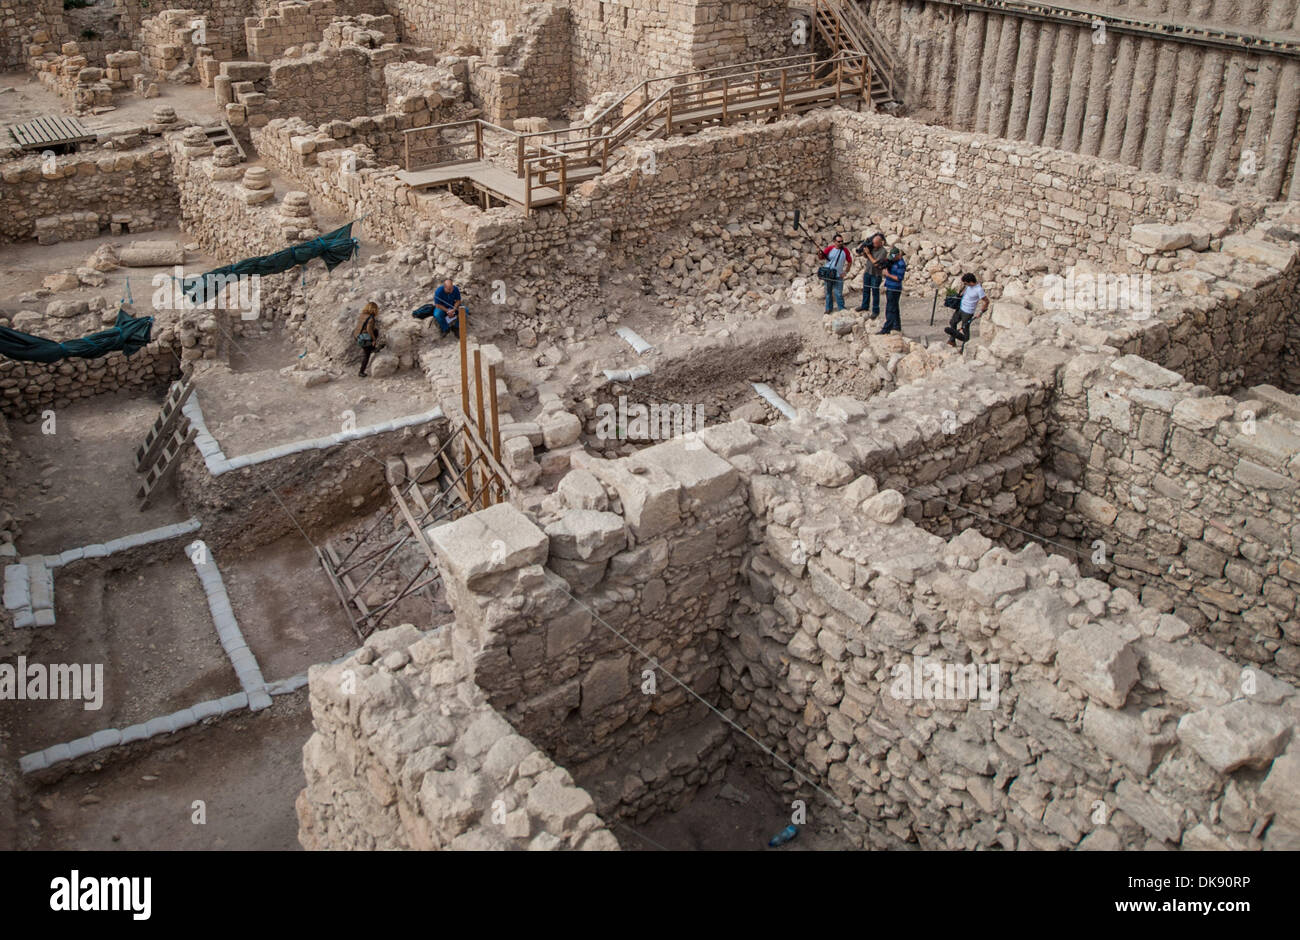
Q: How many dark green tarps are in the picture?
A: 2